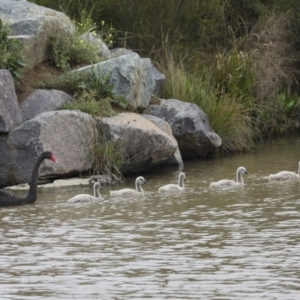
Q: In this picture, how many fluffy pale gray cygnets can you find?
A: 5